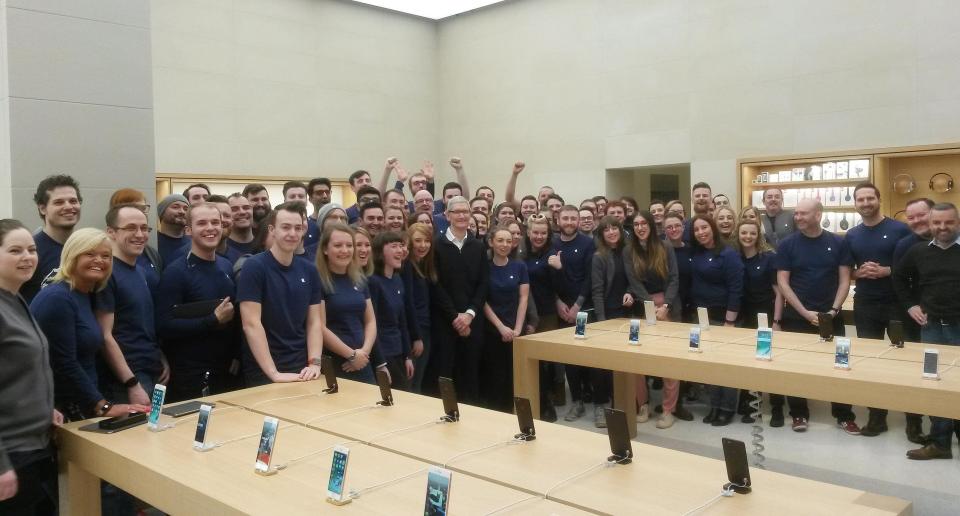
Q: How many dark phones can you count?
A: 8